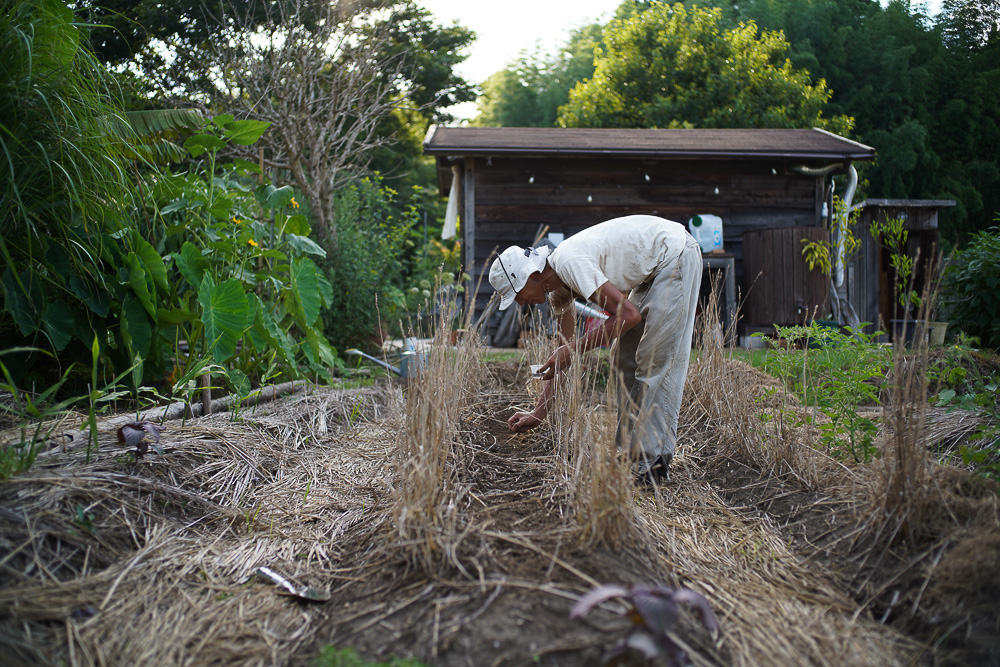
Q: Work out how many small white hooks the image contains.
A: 5